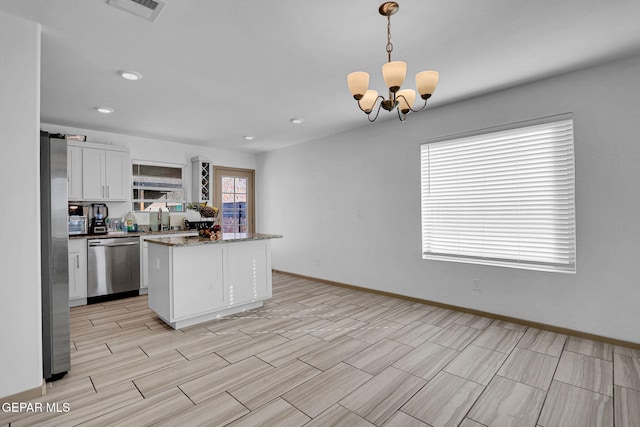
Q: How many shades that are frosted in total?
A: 5